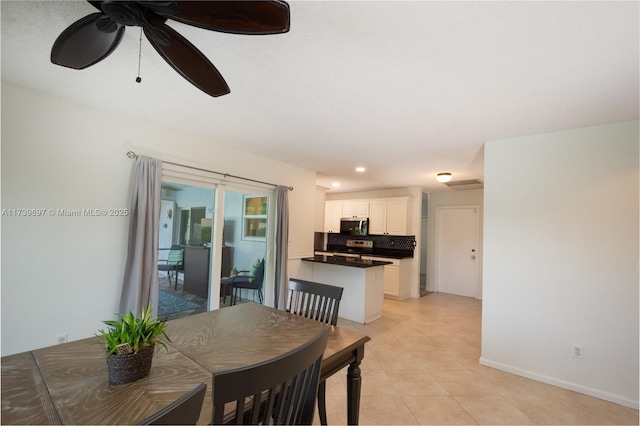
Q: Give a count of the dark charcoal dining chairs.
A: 3